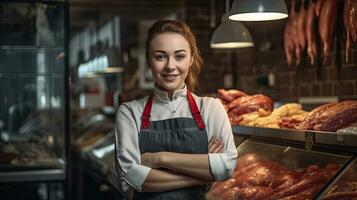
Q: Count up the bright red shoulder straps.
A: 2